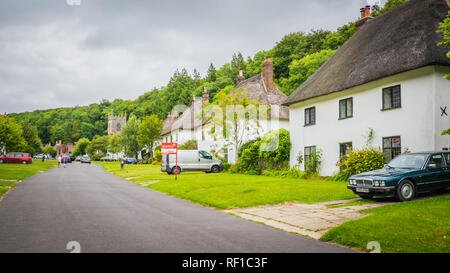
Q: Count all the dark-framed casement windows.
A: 6